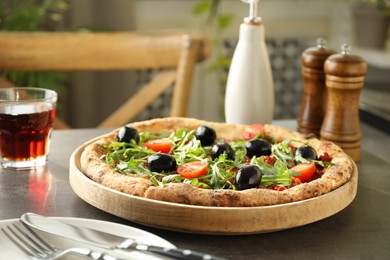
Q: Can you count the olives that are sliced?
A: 0